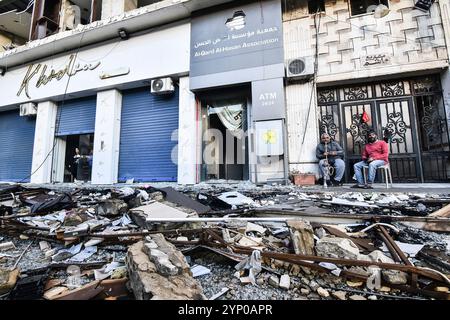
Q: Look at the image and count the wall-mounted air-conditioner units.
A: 3